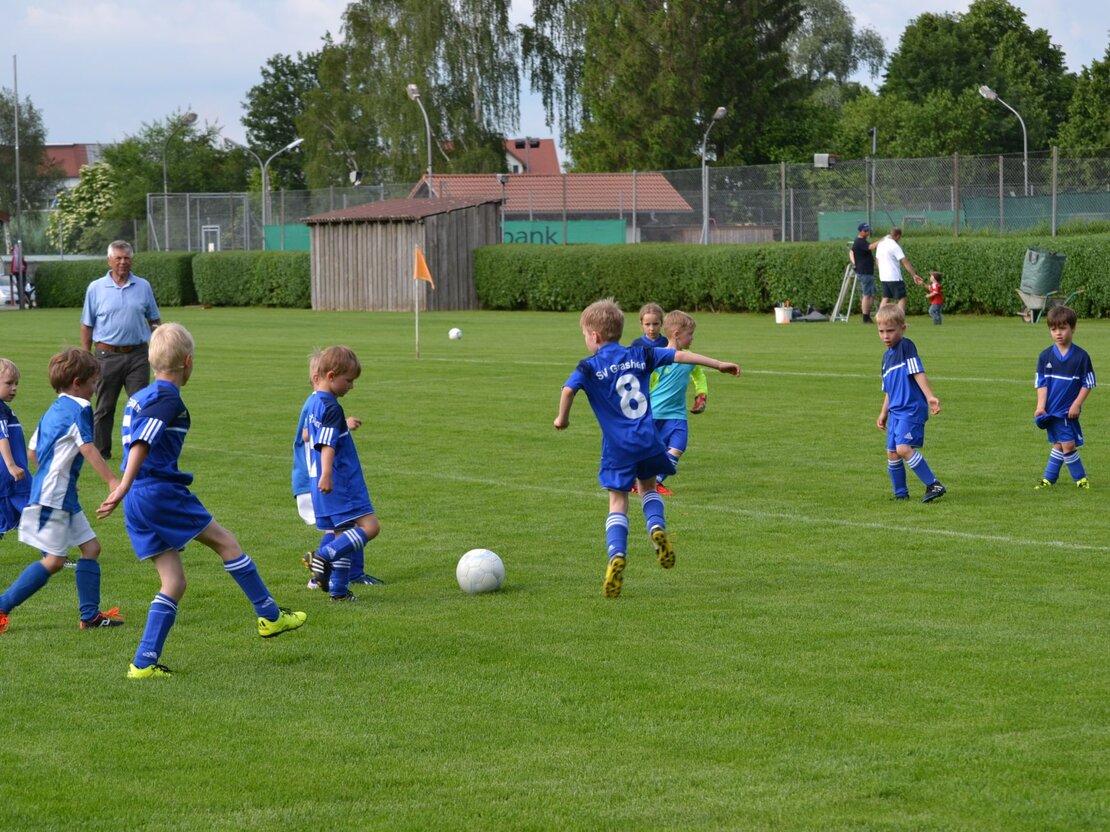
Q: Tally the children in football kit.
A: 10